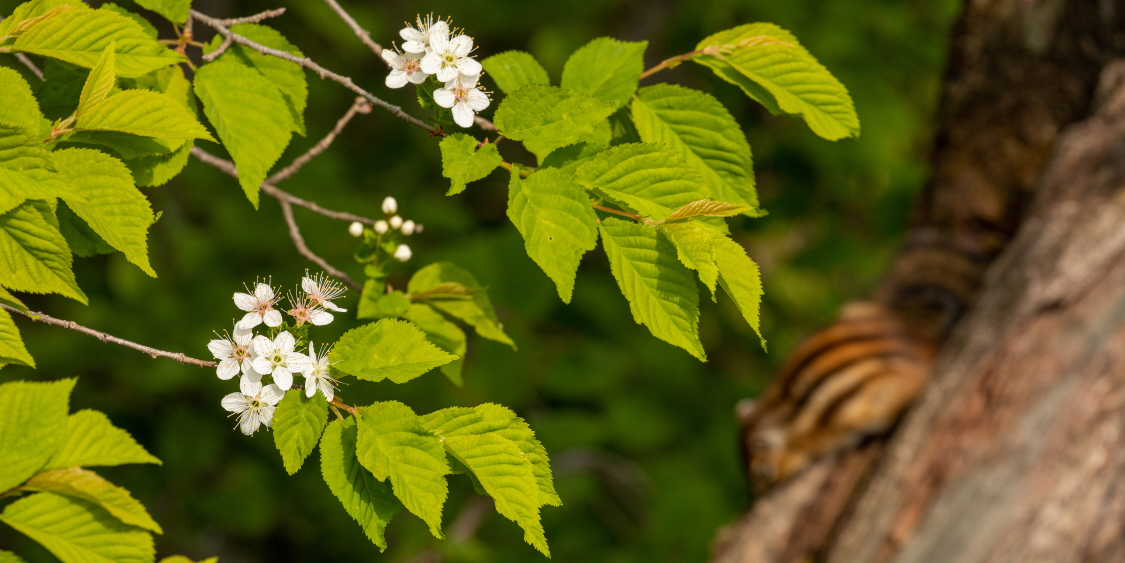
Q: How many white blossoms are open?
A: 11